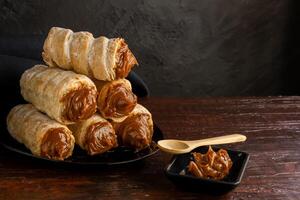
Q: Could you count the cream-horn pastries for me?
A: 6